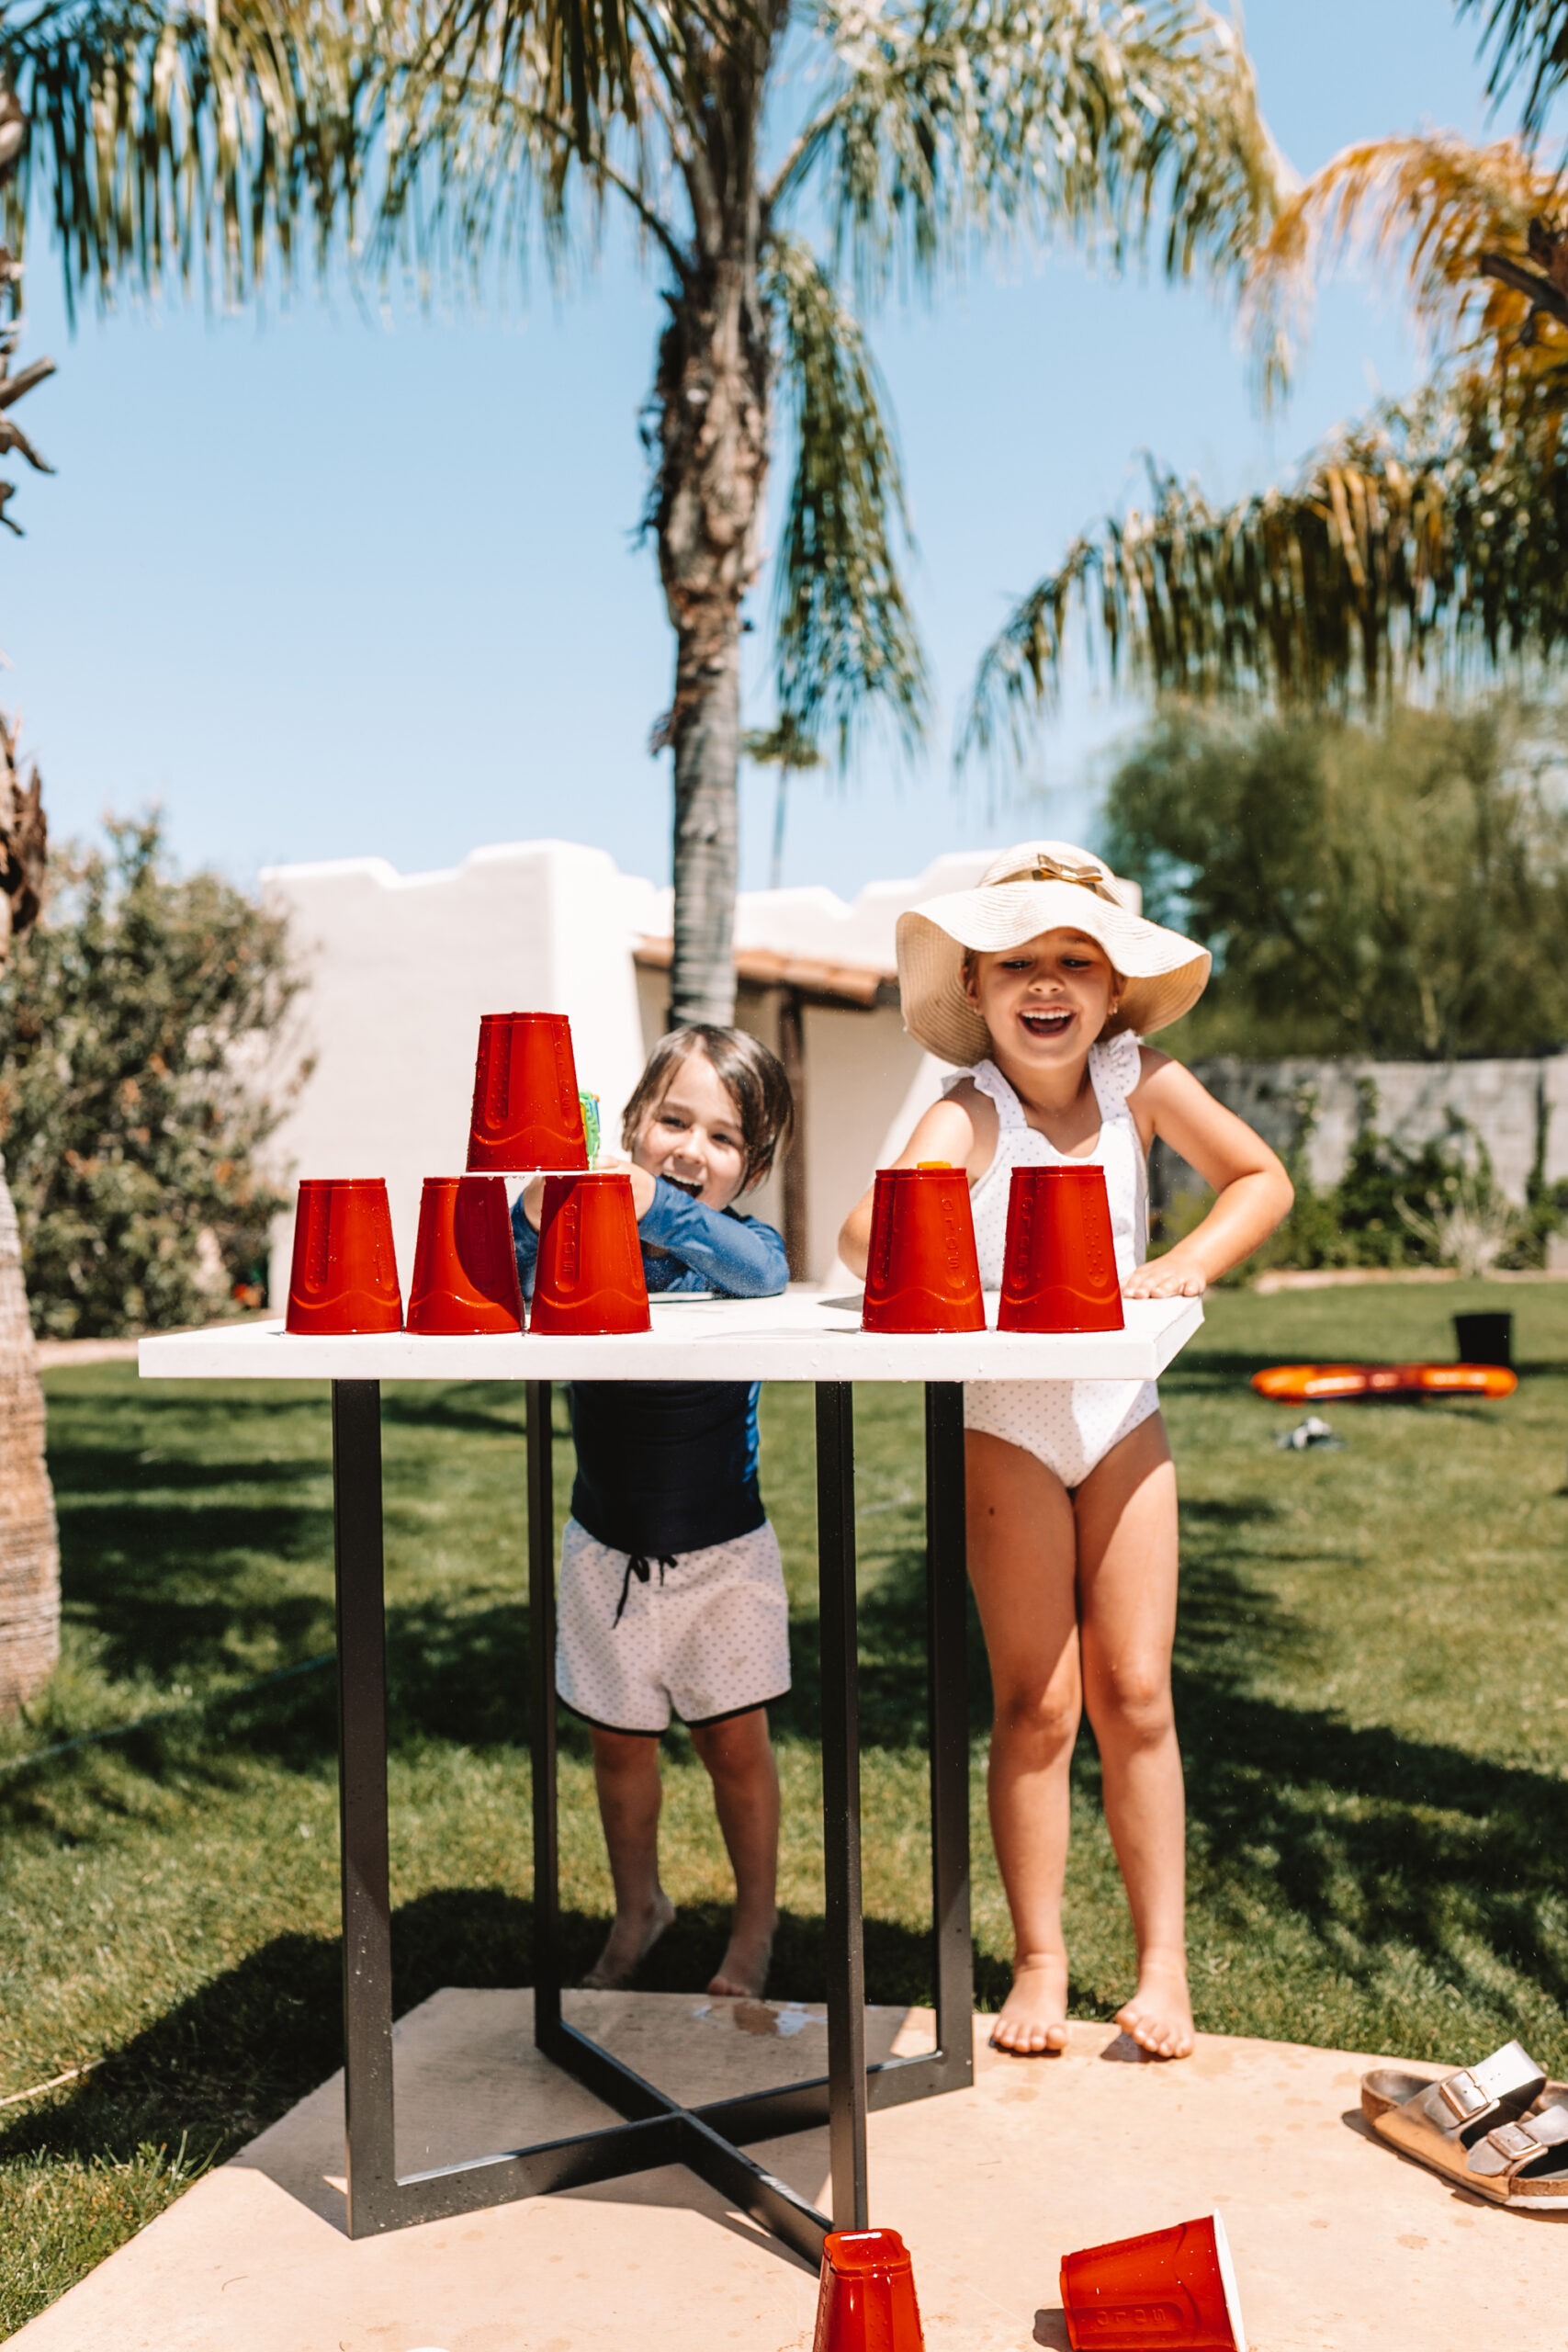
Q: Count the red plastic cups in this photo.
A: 8